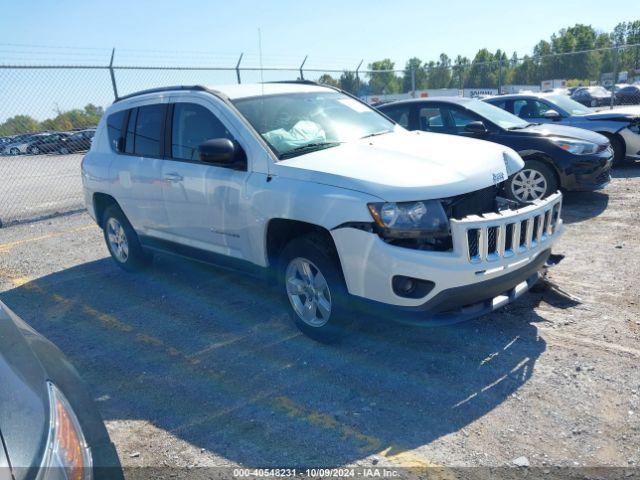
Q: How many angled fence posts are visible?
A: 4